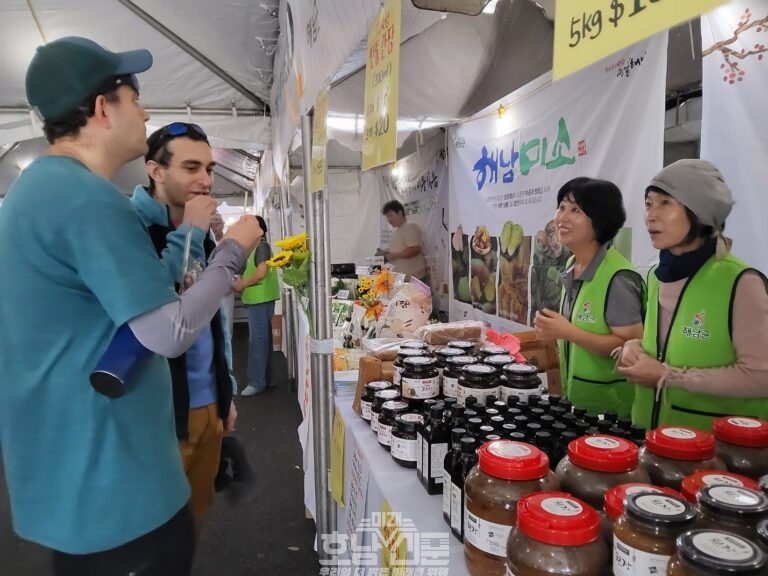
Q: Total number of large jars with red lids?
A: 7